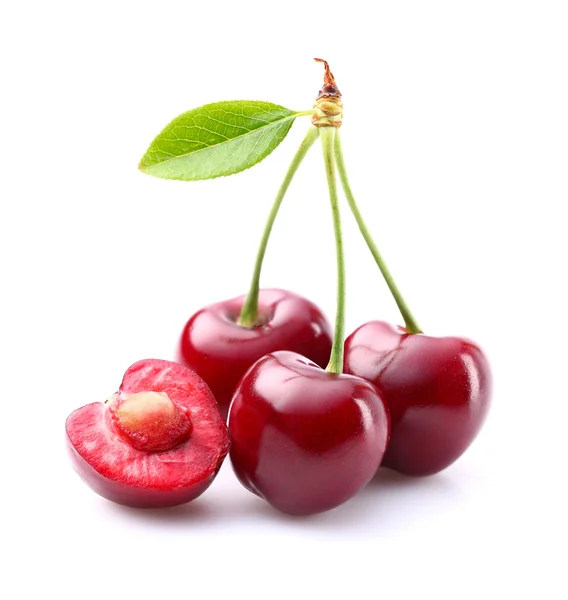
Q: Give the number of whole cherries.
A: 3